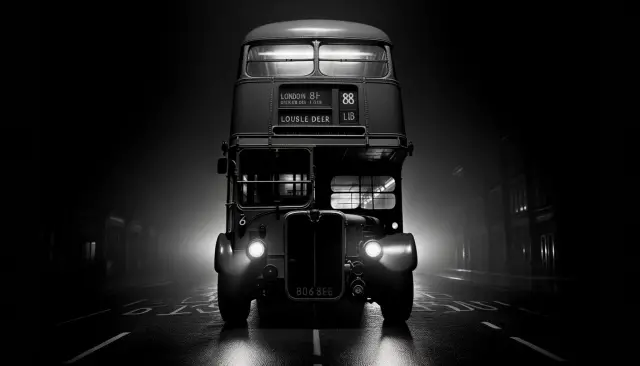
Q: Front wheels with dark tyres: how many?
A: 2